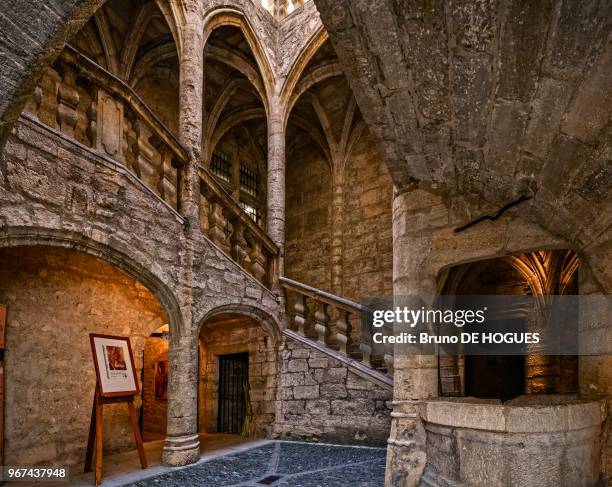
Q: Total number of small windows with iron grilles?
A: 3